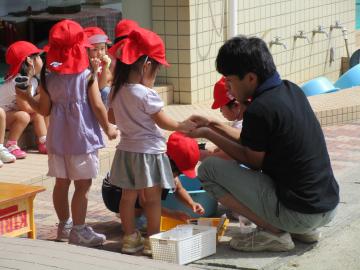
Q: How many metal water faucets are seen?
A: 4